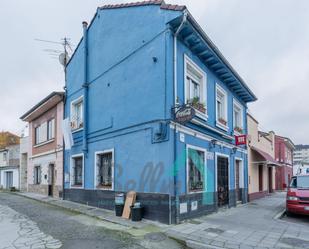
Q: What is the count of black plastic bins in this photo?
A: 2